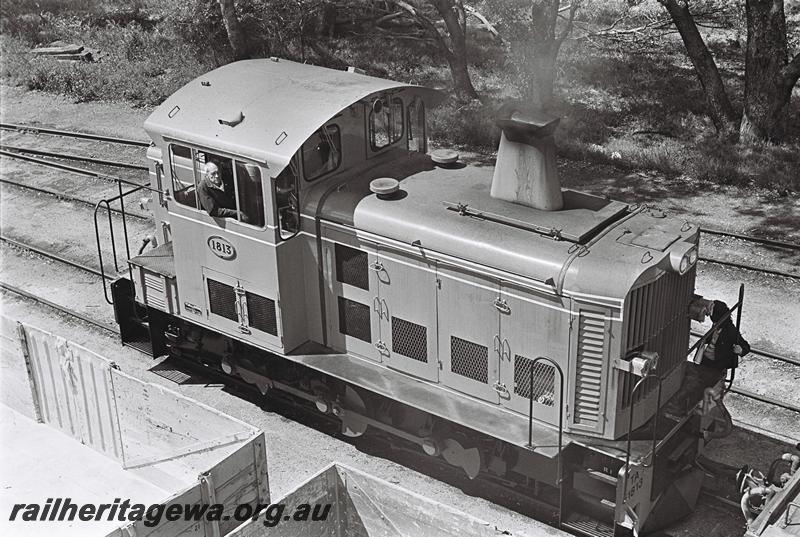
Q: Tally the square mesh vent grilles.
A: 7